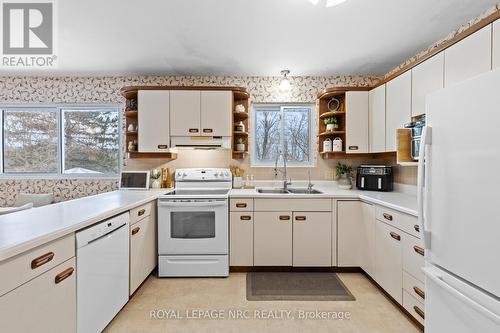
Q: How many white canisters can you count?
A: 2